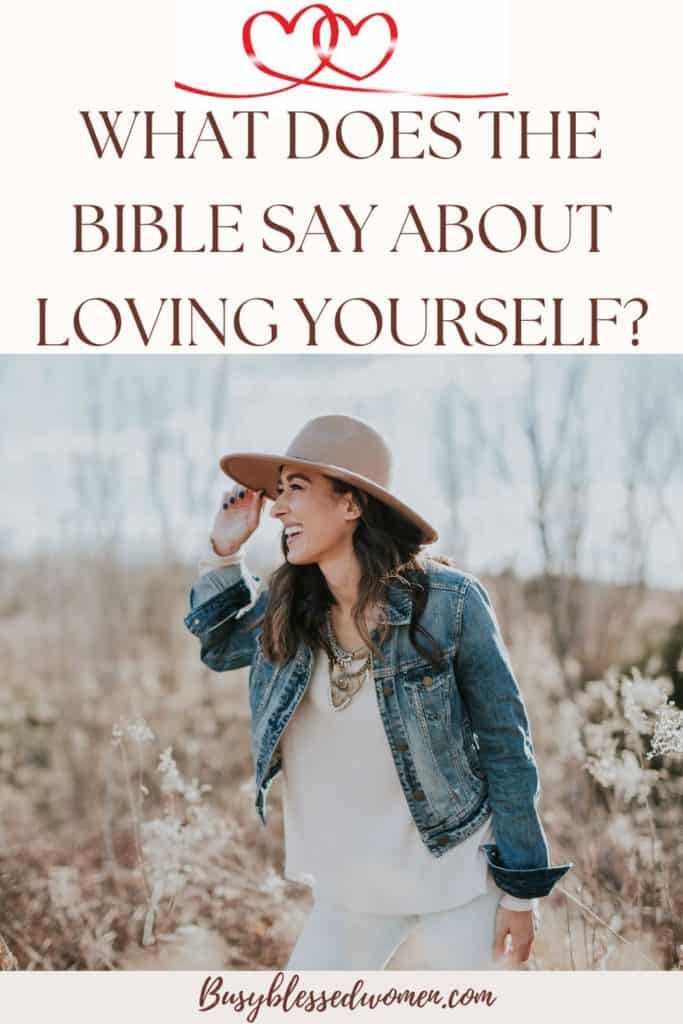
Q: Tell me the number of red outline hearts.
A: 2